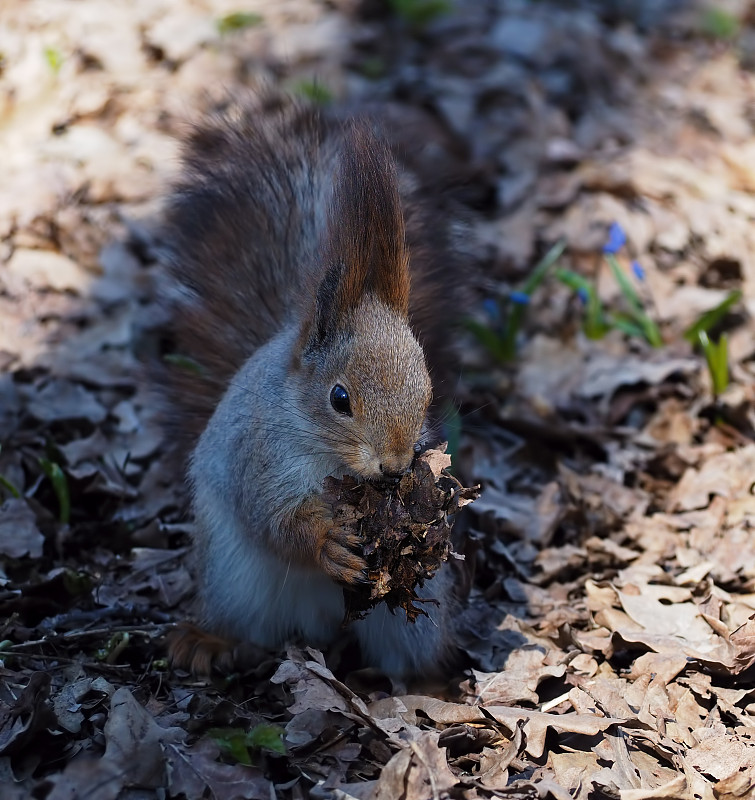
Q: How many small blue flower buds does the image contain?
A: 5